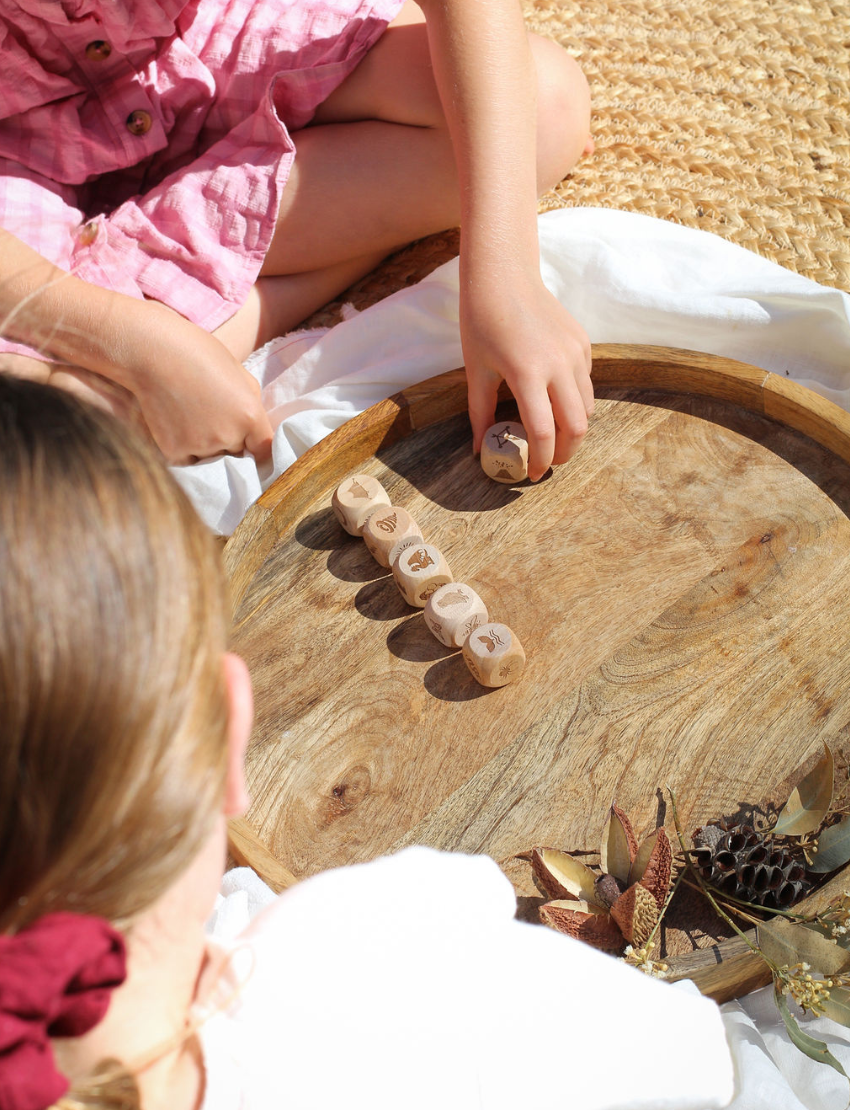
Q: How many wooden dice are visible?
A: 6